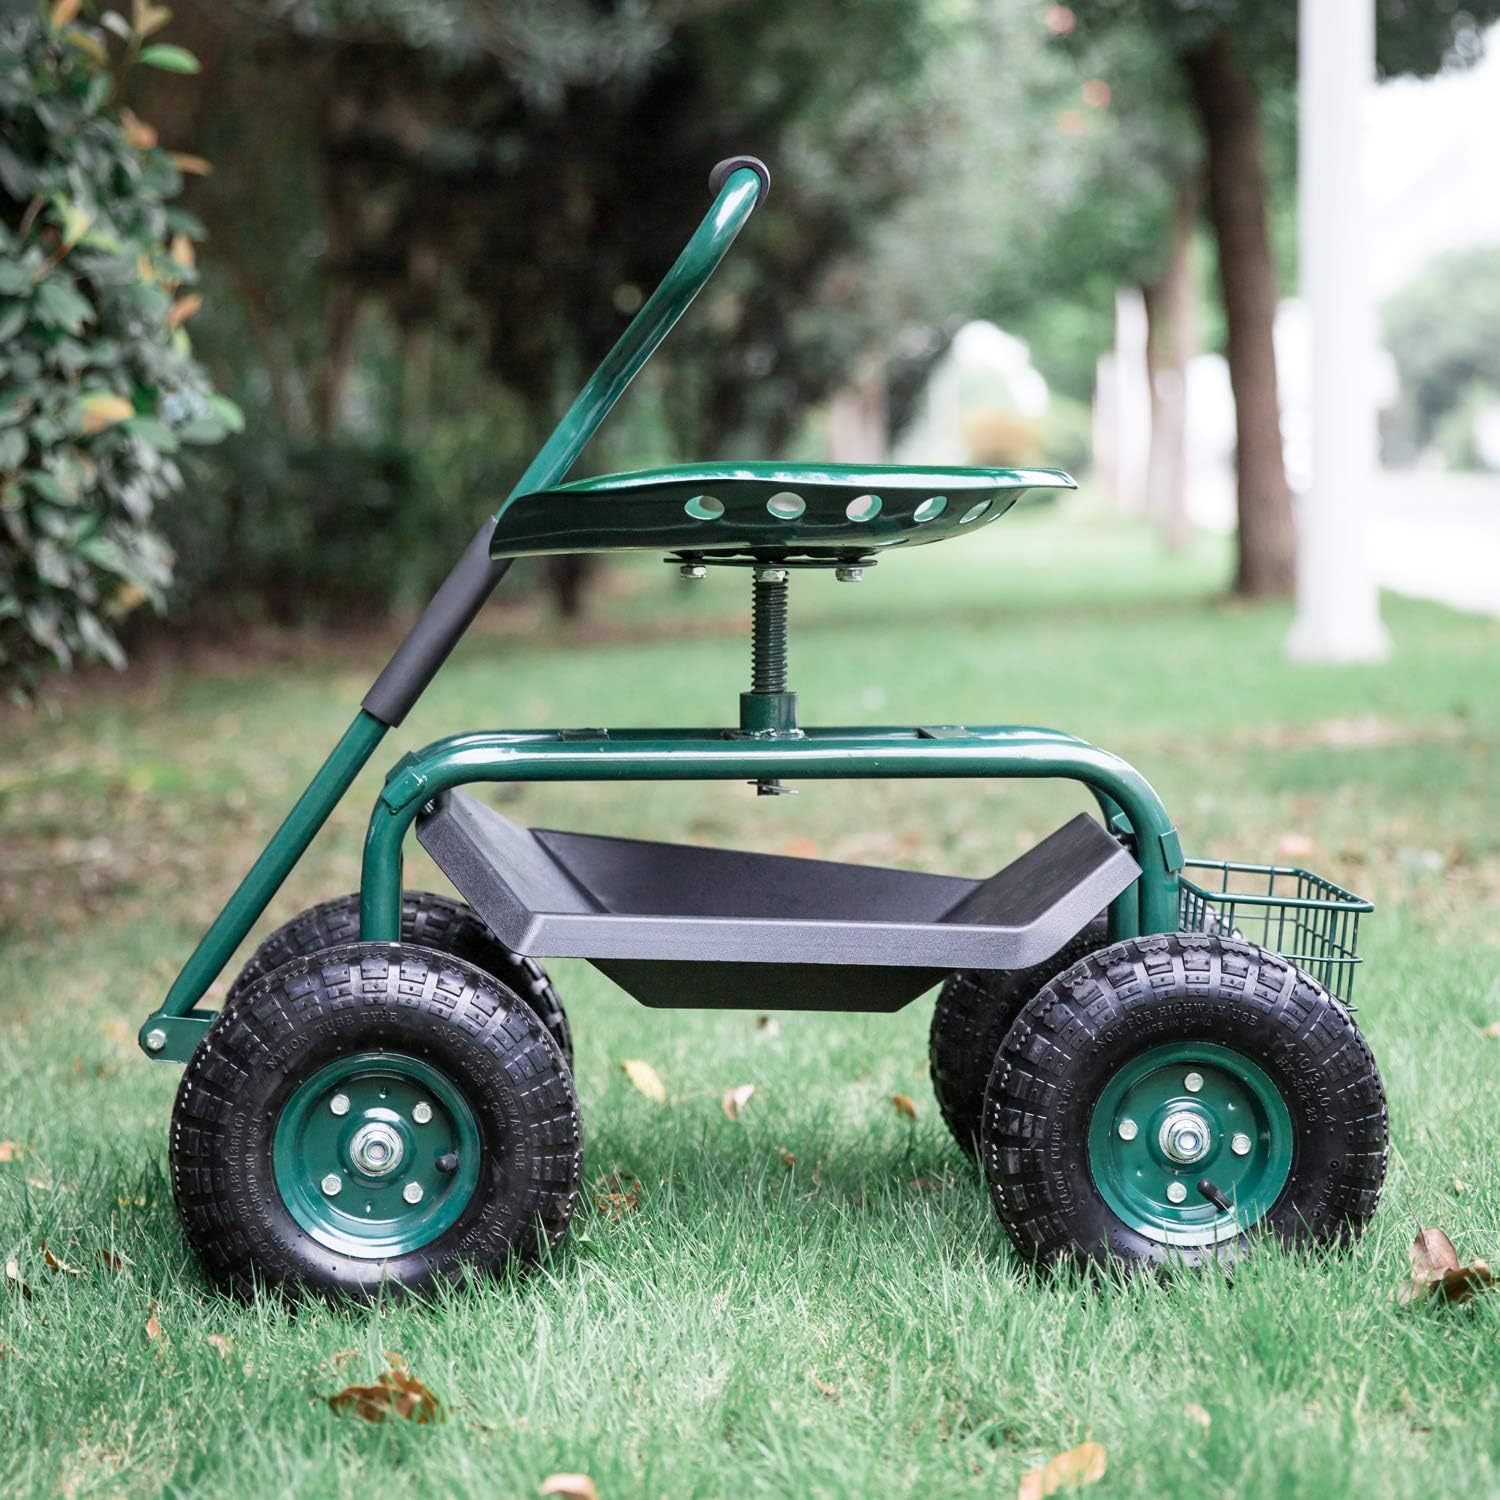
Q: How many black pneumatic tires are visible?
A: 4